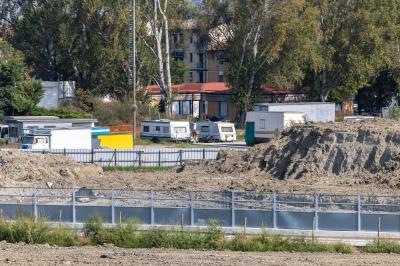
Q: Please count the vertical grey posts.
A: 9